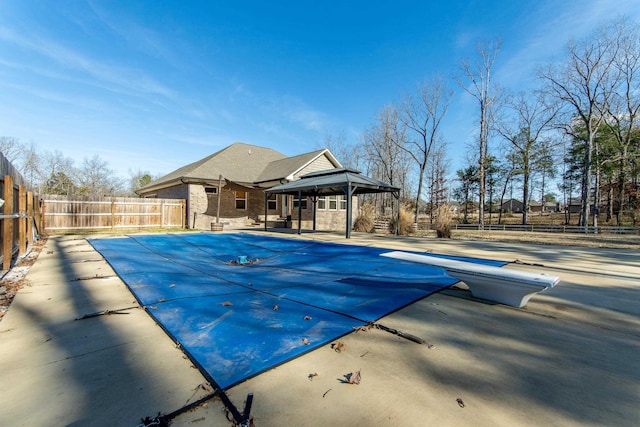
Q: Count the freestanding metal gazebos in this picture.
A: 1